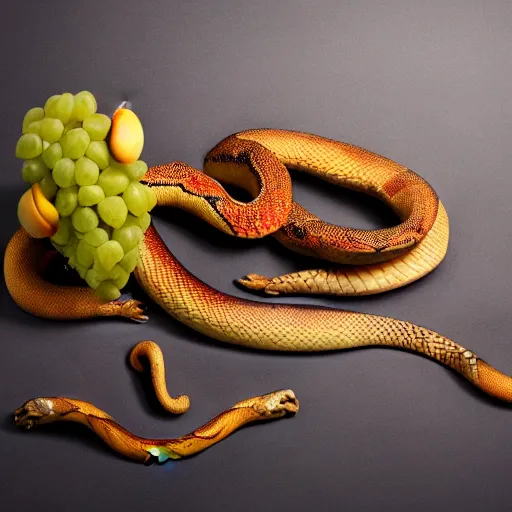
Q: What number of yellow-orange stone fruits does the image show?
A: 2